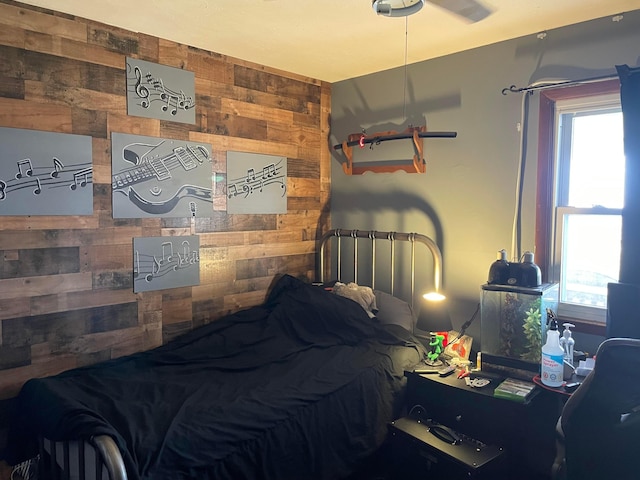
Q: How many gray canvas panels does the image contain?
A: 5